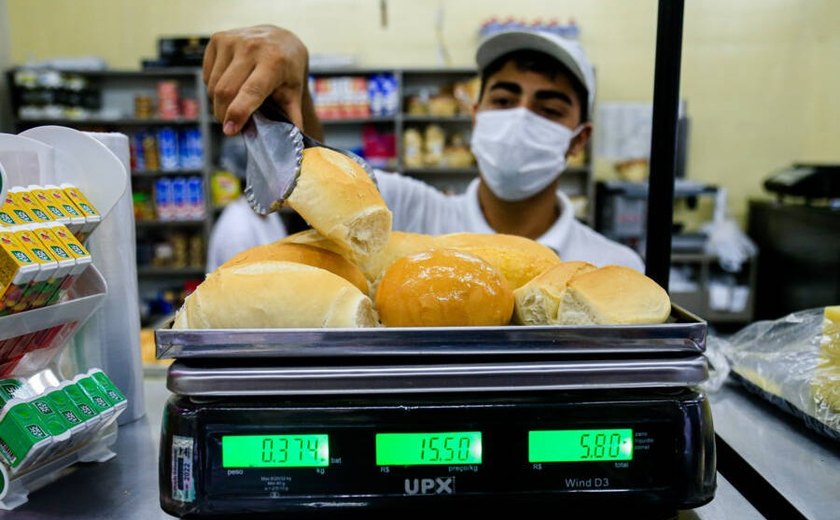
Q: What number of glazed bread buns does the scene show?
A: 1